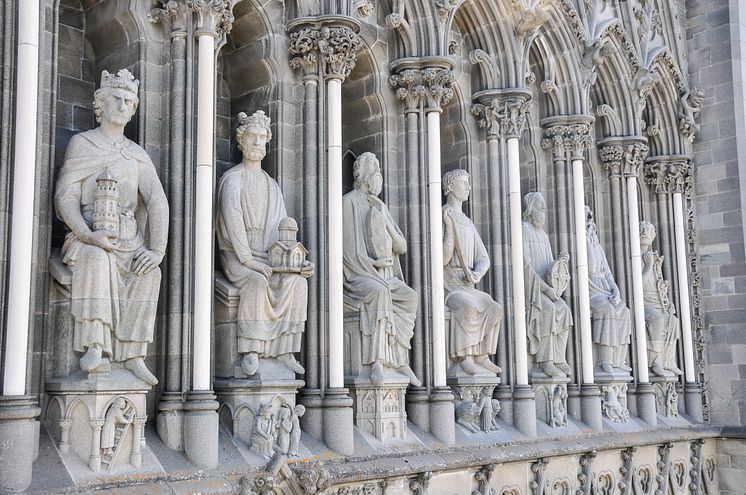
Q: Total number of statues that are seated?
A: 7